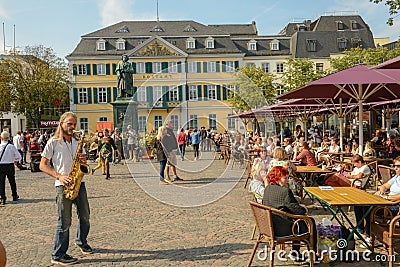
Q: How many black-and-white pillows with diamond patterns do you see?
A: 0